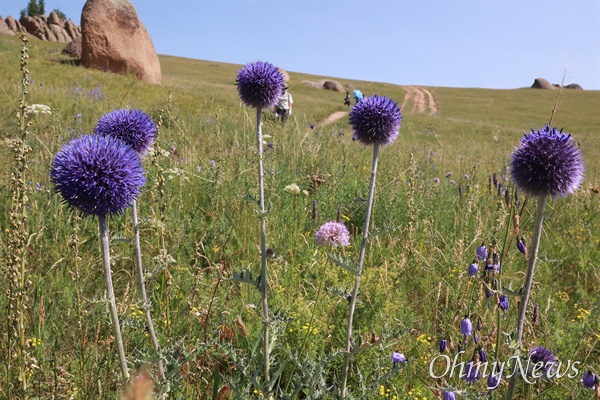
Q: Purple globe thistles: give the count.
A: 5